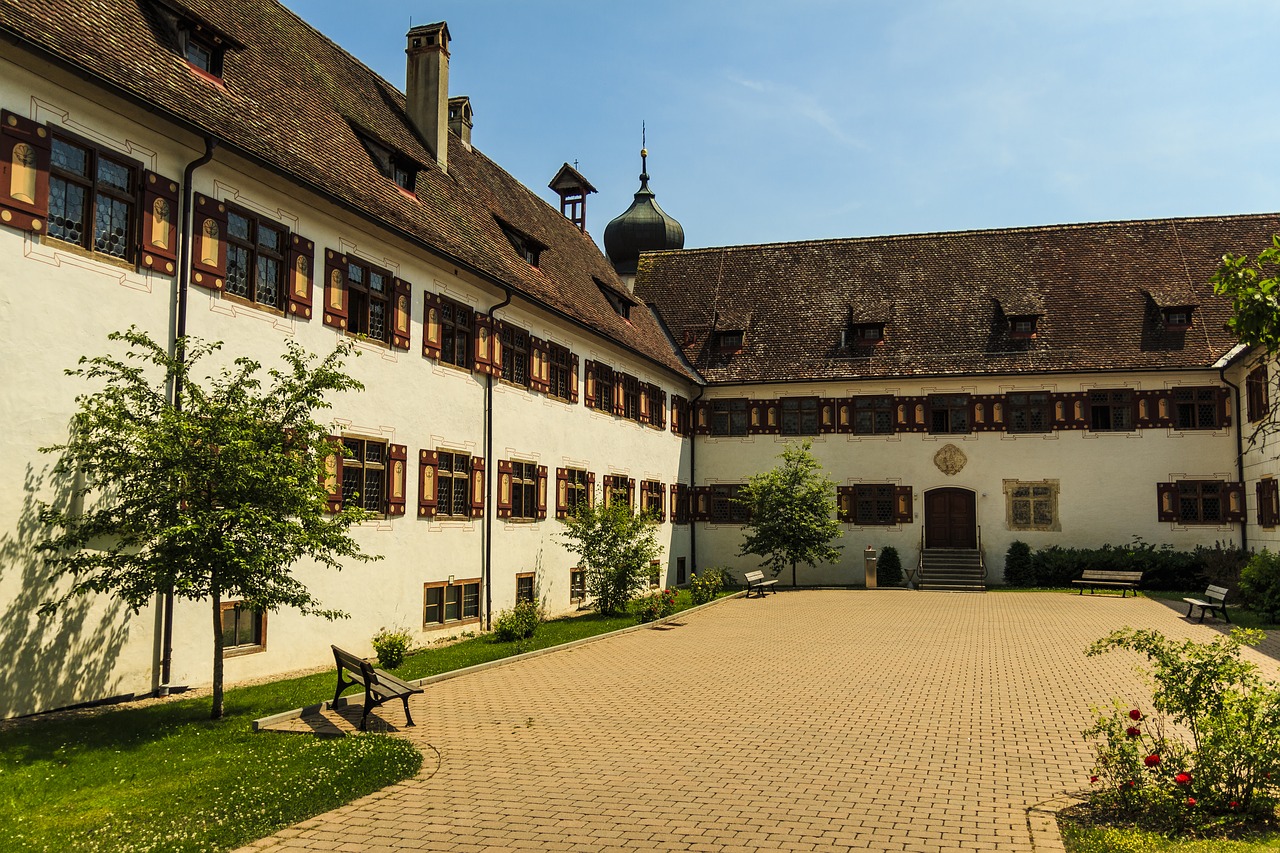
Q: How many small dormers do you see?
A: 8